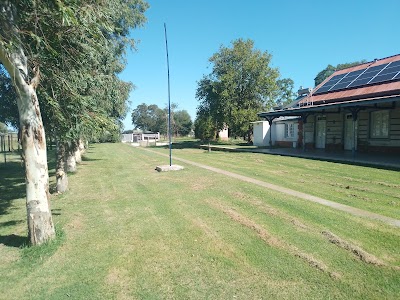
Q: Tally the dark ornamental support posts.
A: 3